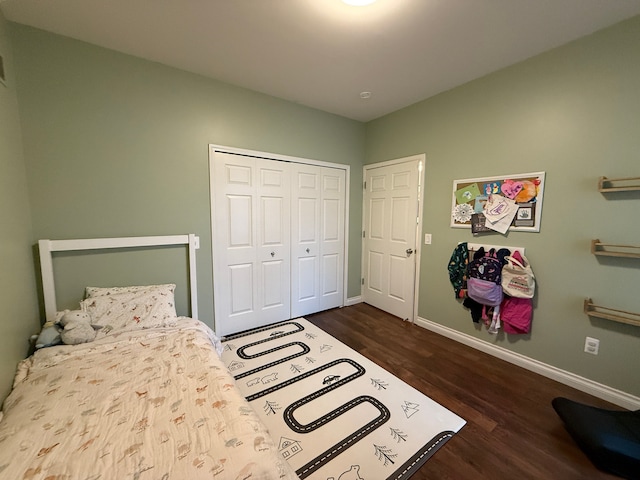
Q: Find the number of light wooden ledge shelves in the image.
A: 3